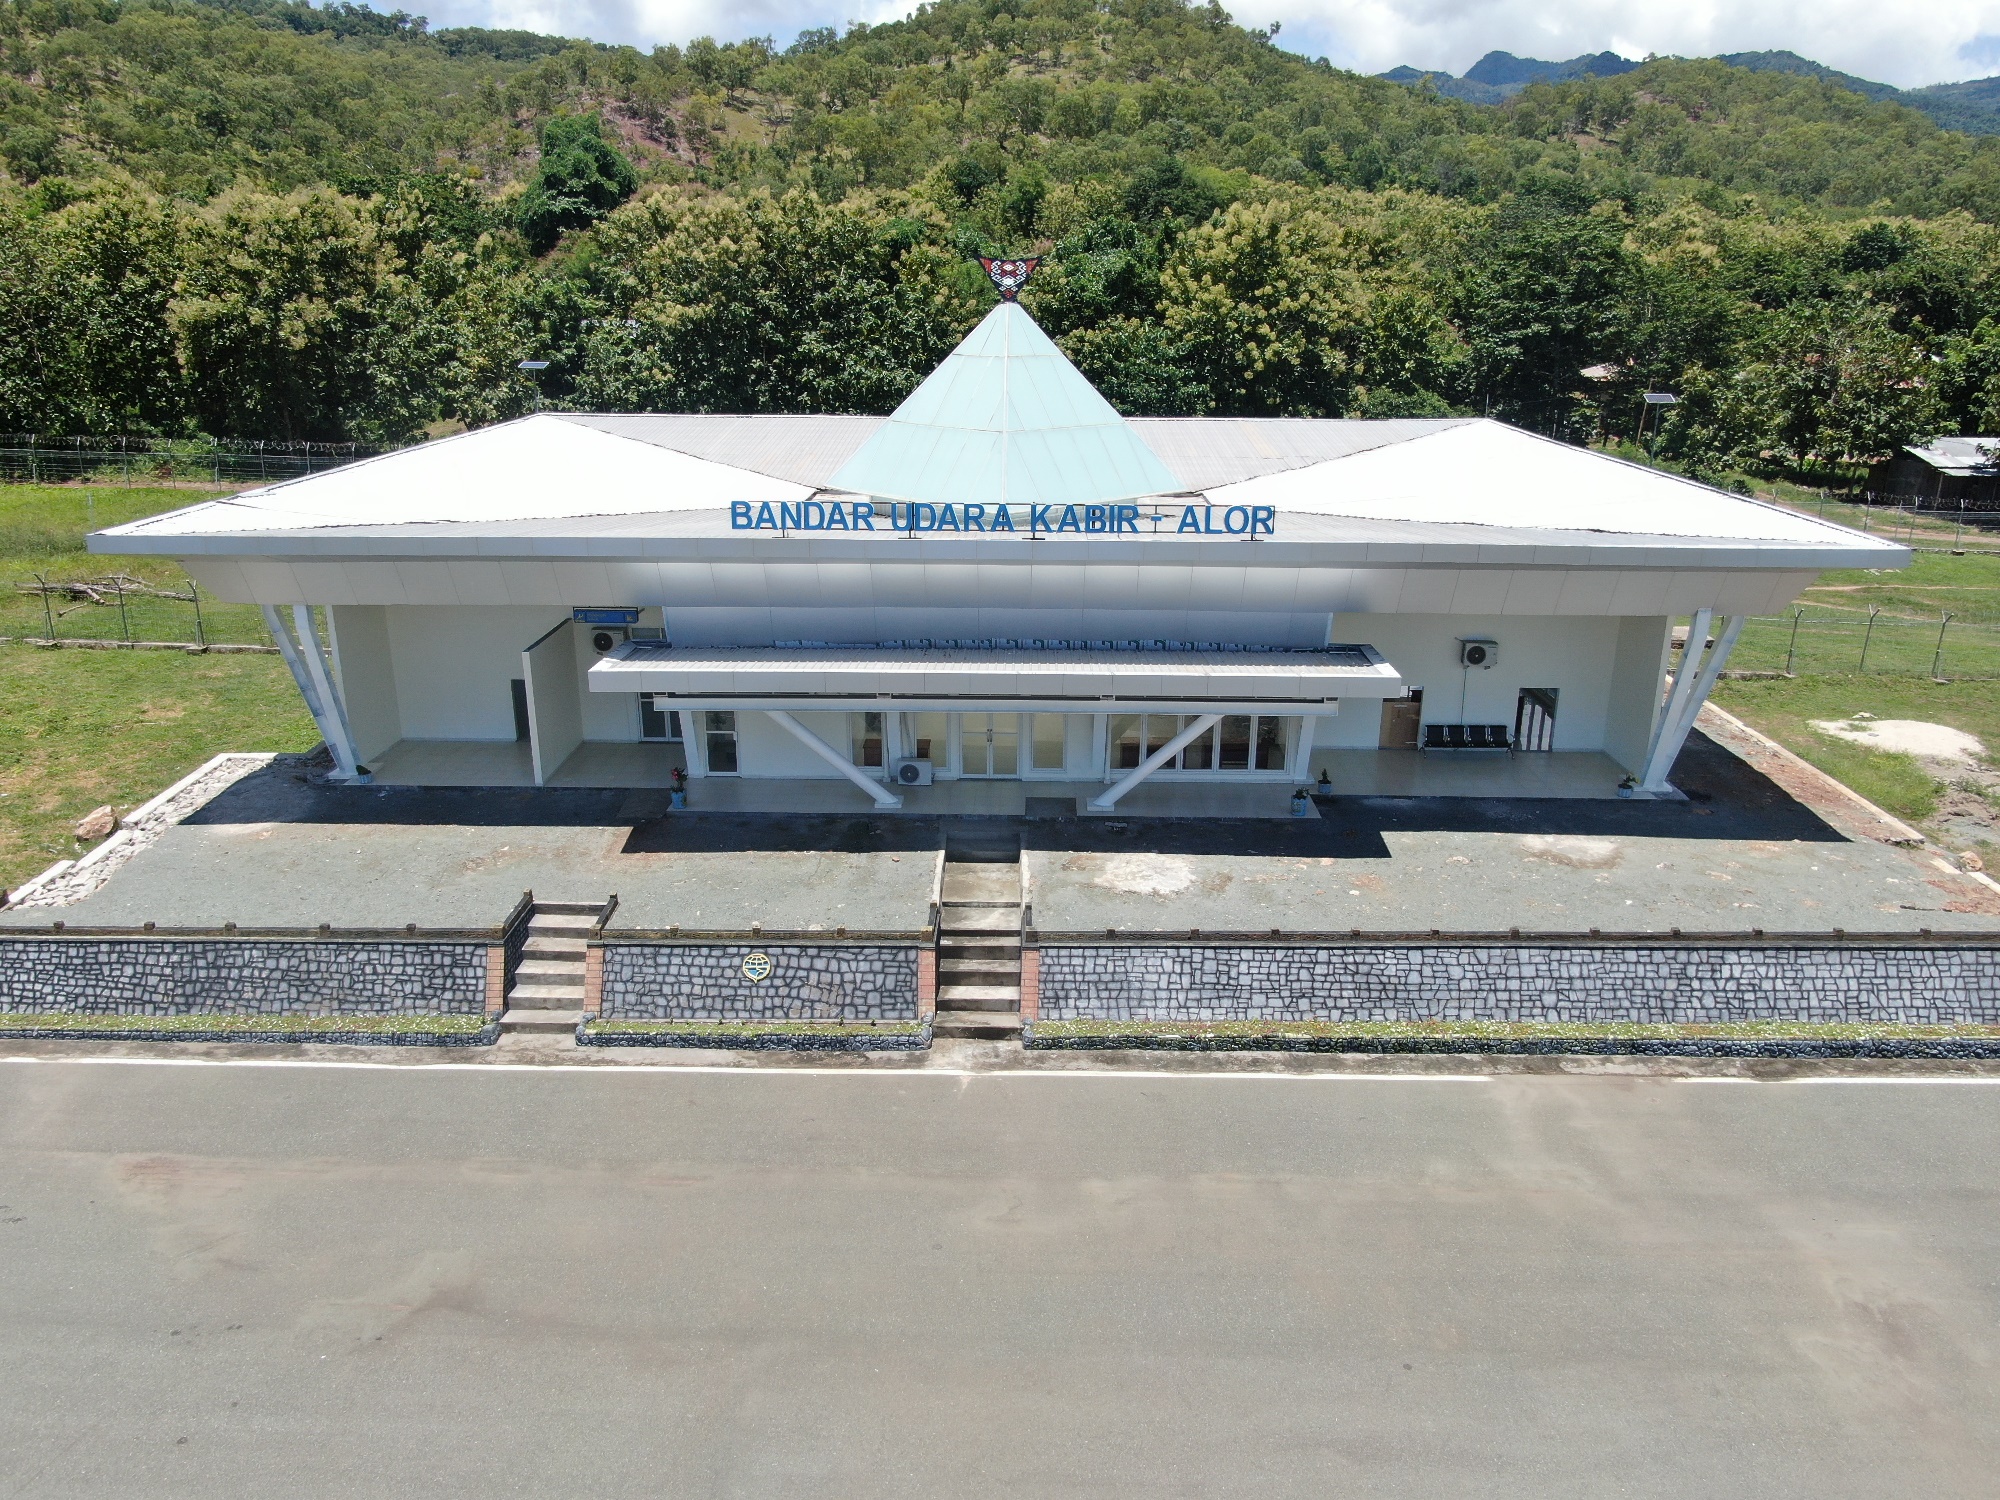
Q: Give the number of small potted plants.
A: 5